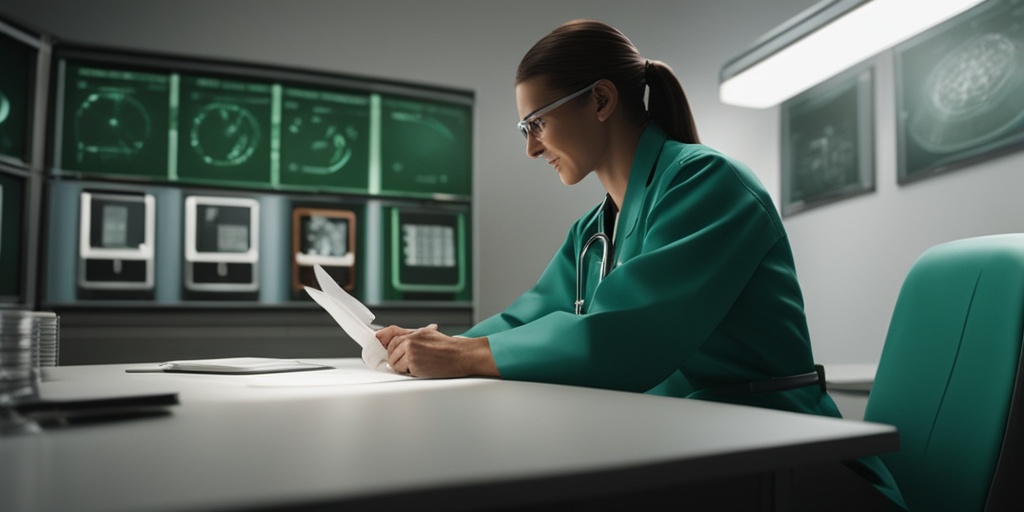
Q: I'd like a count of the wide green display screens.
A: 4